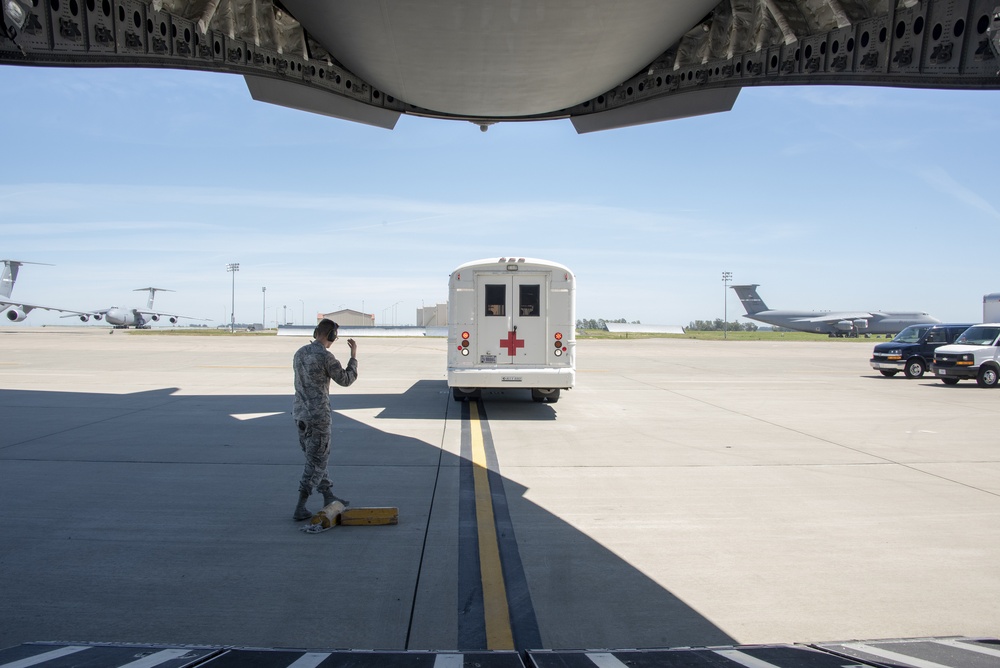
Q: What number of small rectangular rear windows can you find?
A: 2